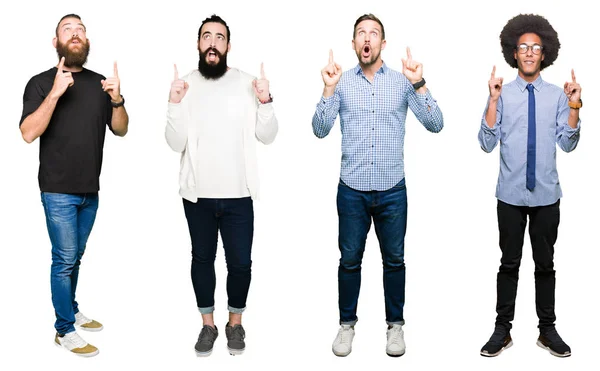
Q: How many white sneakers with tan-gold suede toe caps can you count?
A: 2